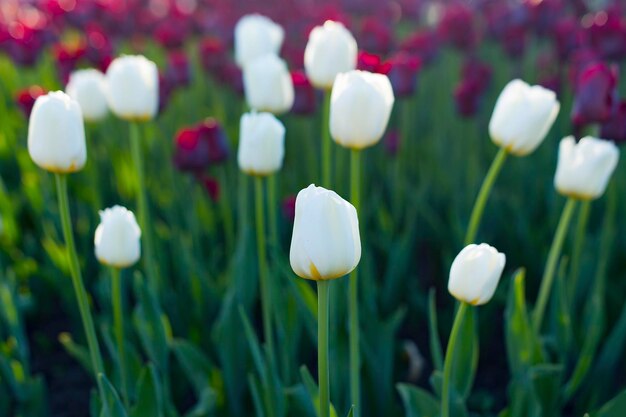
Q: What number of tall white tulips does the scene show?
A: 13